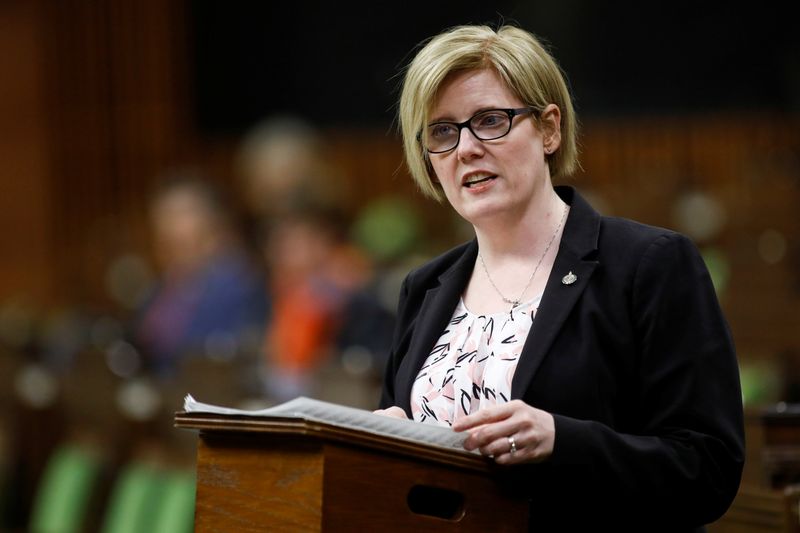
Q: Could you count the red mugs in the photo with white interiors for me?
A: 0